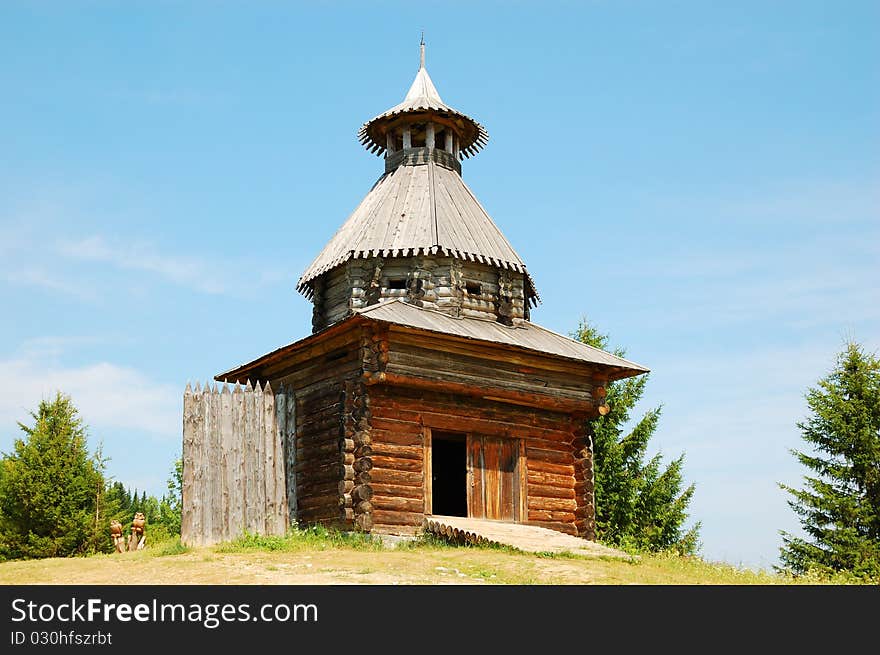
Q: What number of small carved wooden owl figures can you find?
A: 2